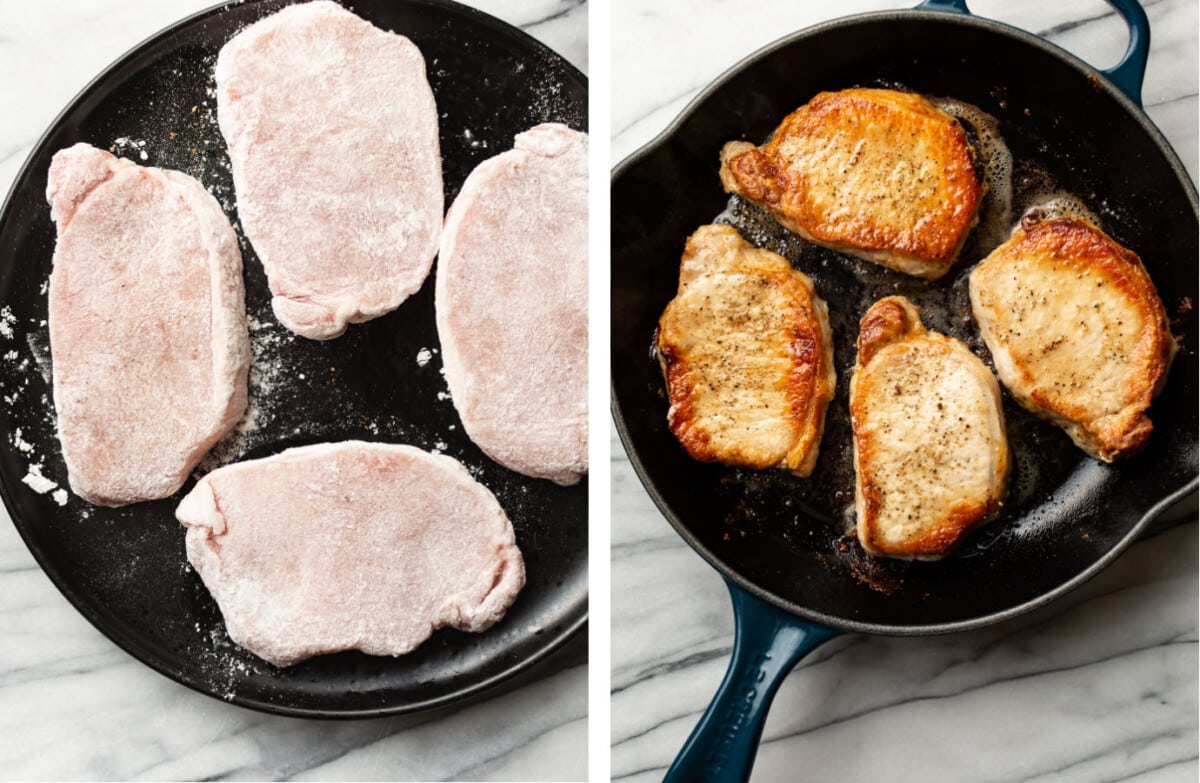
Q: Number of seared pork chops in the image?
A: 4